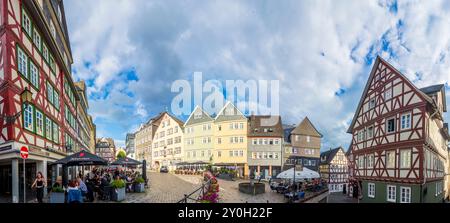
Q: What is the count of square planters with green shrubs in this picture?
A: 3